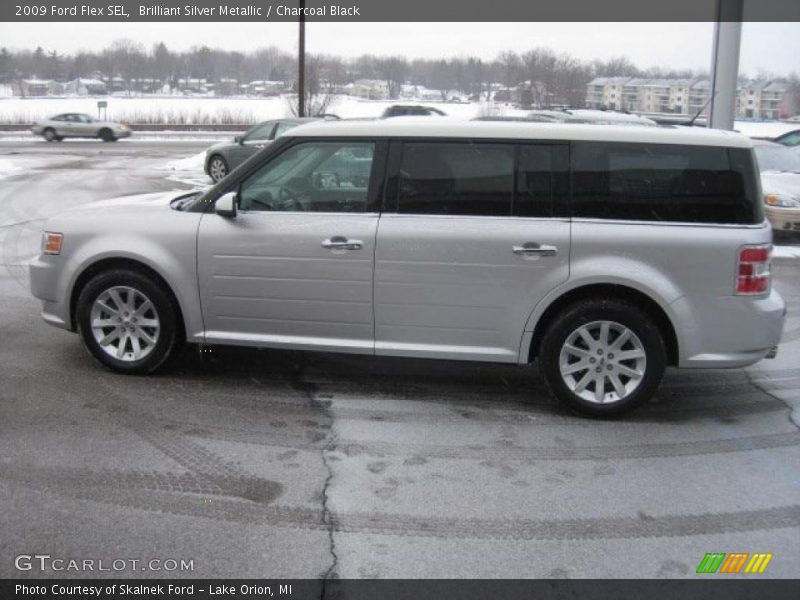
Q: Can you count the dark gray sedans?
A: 1